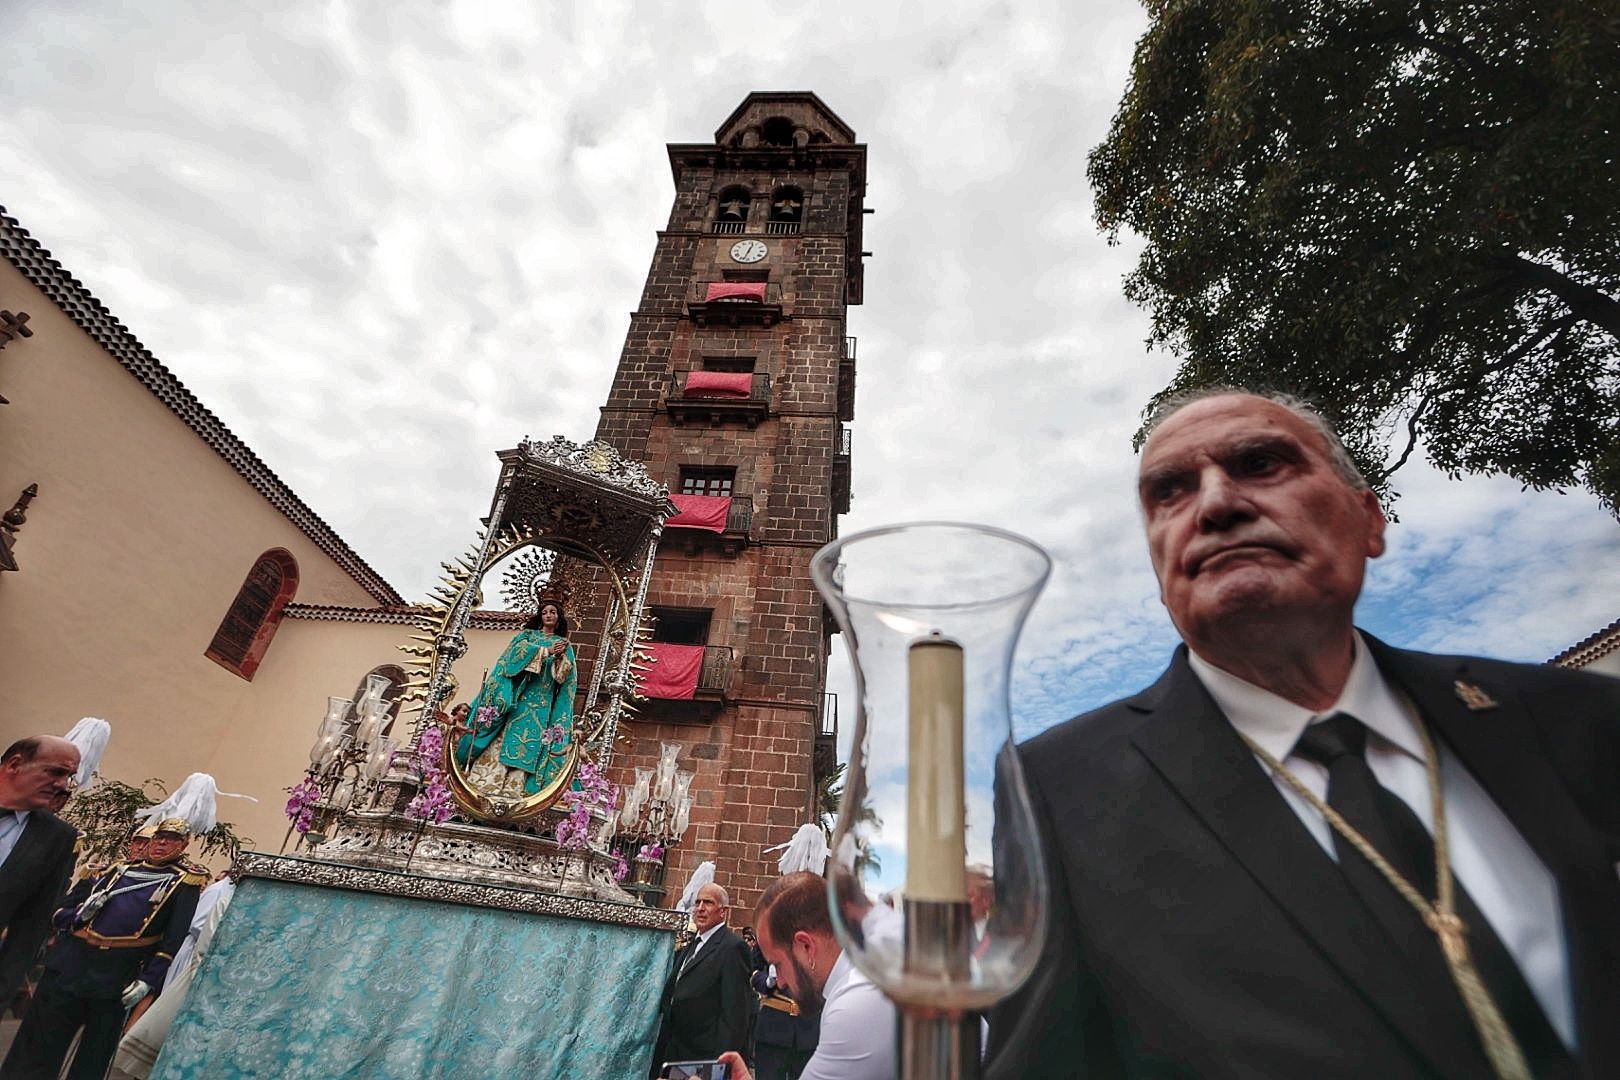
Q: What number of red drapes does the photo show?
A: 4